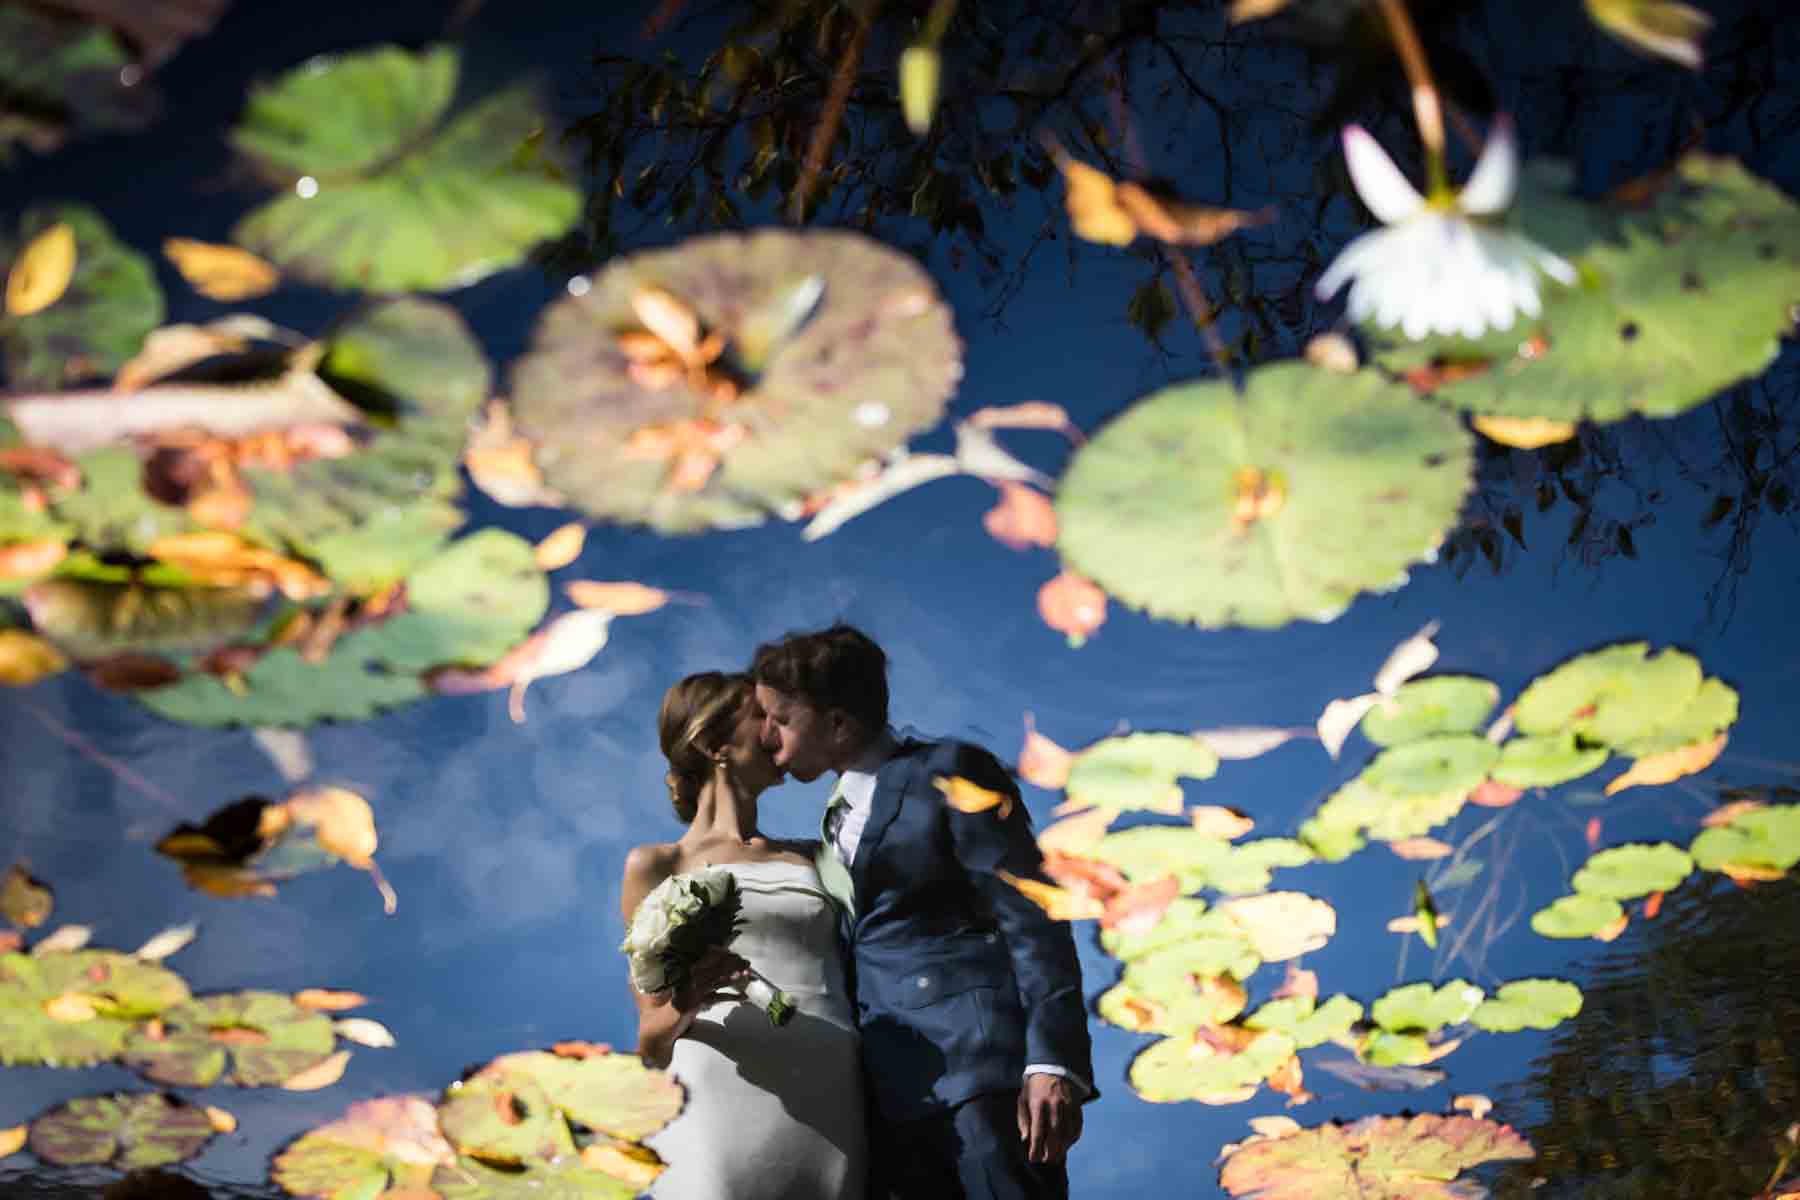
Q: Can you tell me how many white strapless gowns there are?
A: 1